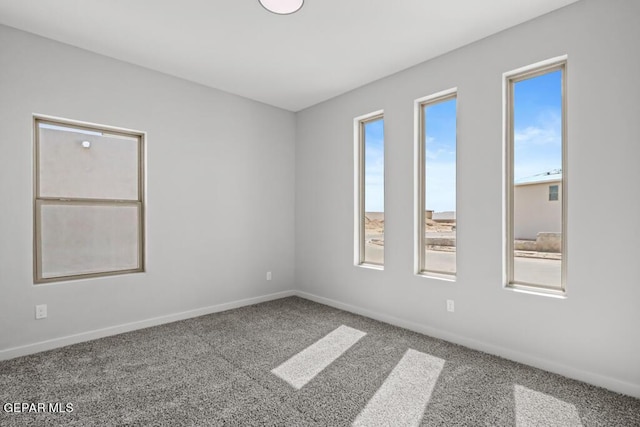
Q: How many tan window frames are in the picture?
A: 4